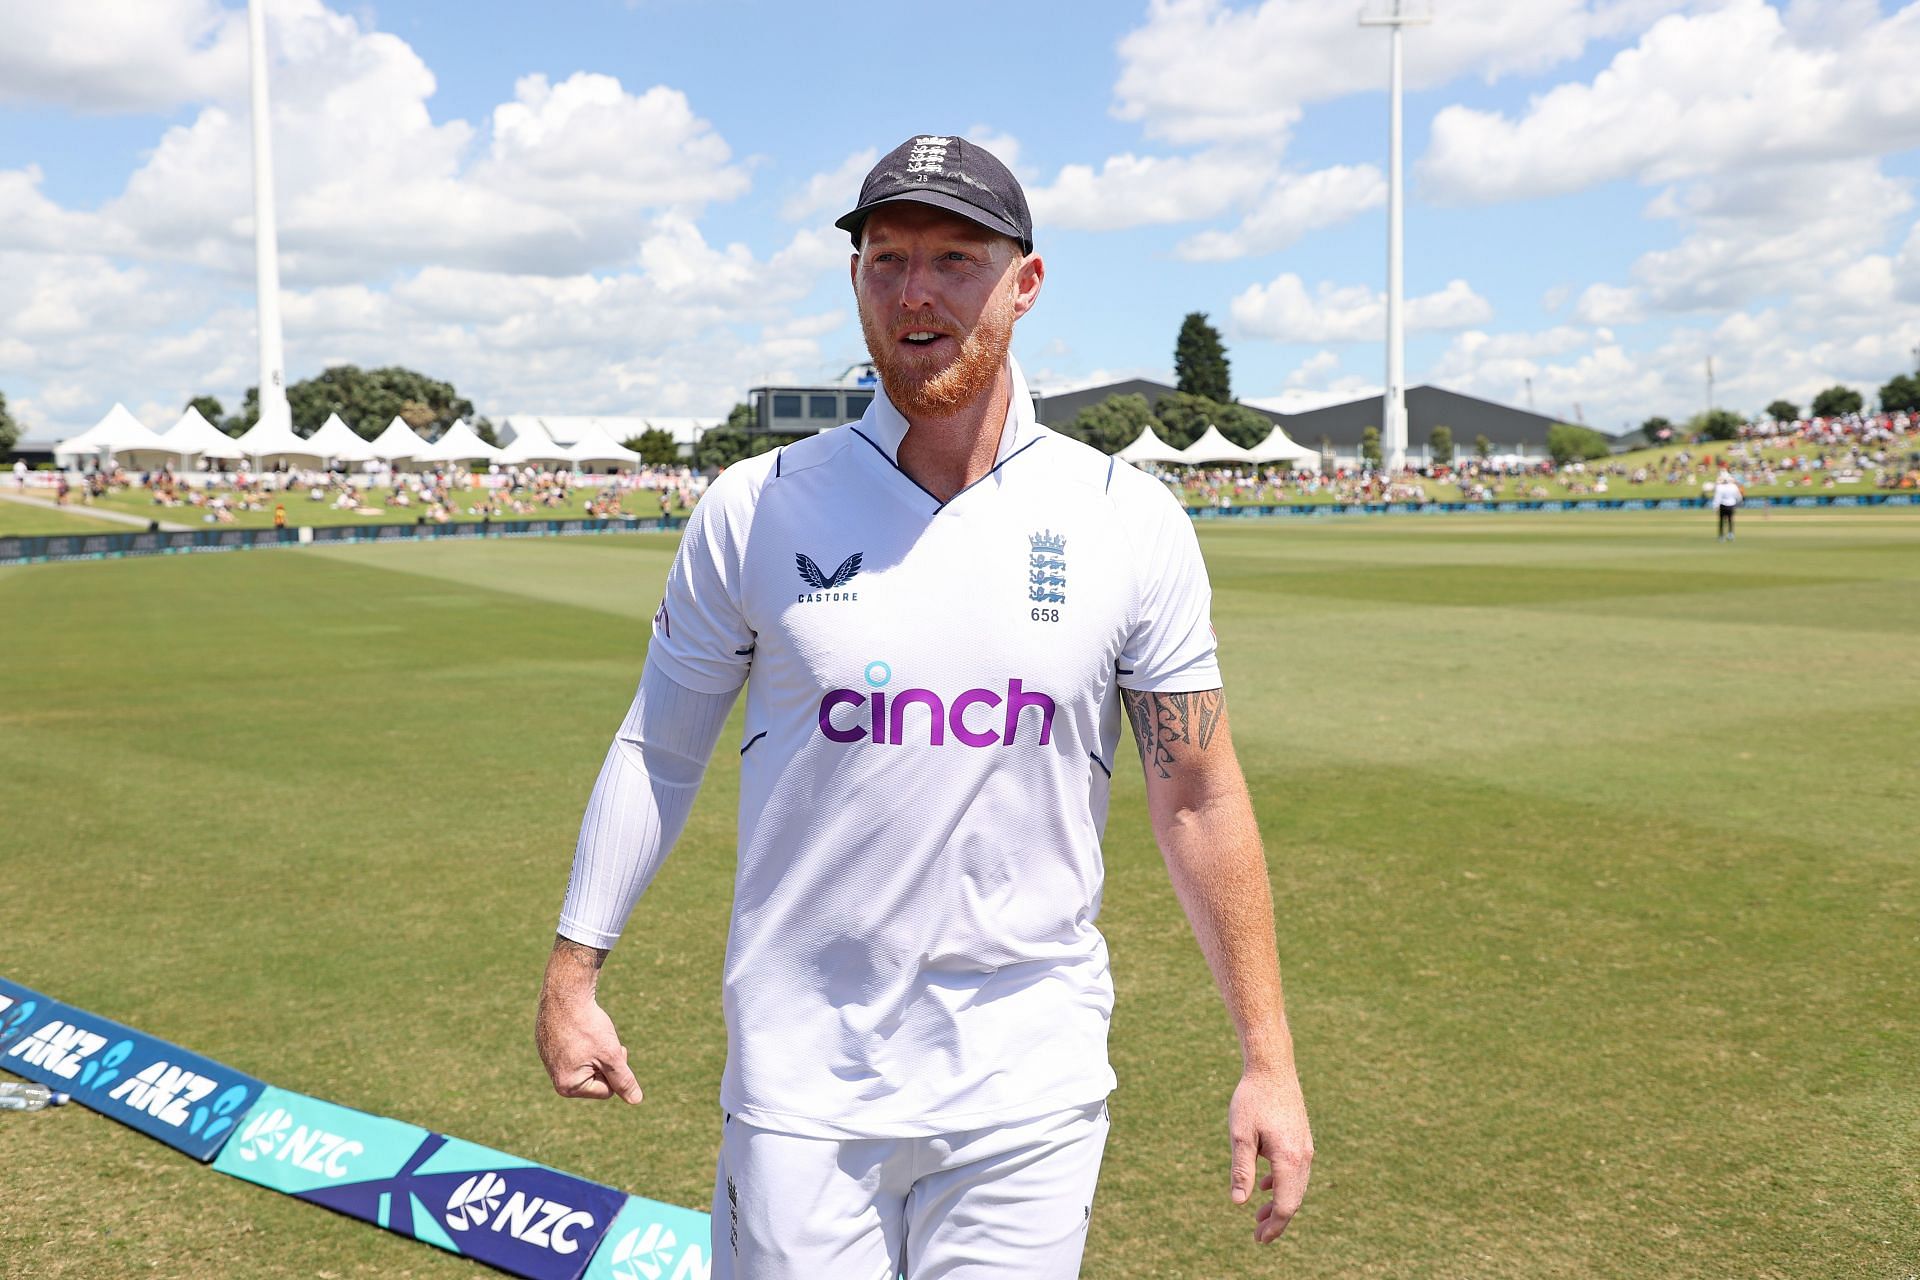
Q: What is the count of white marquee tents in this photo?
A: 11